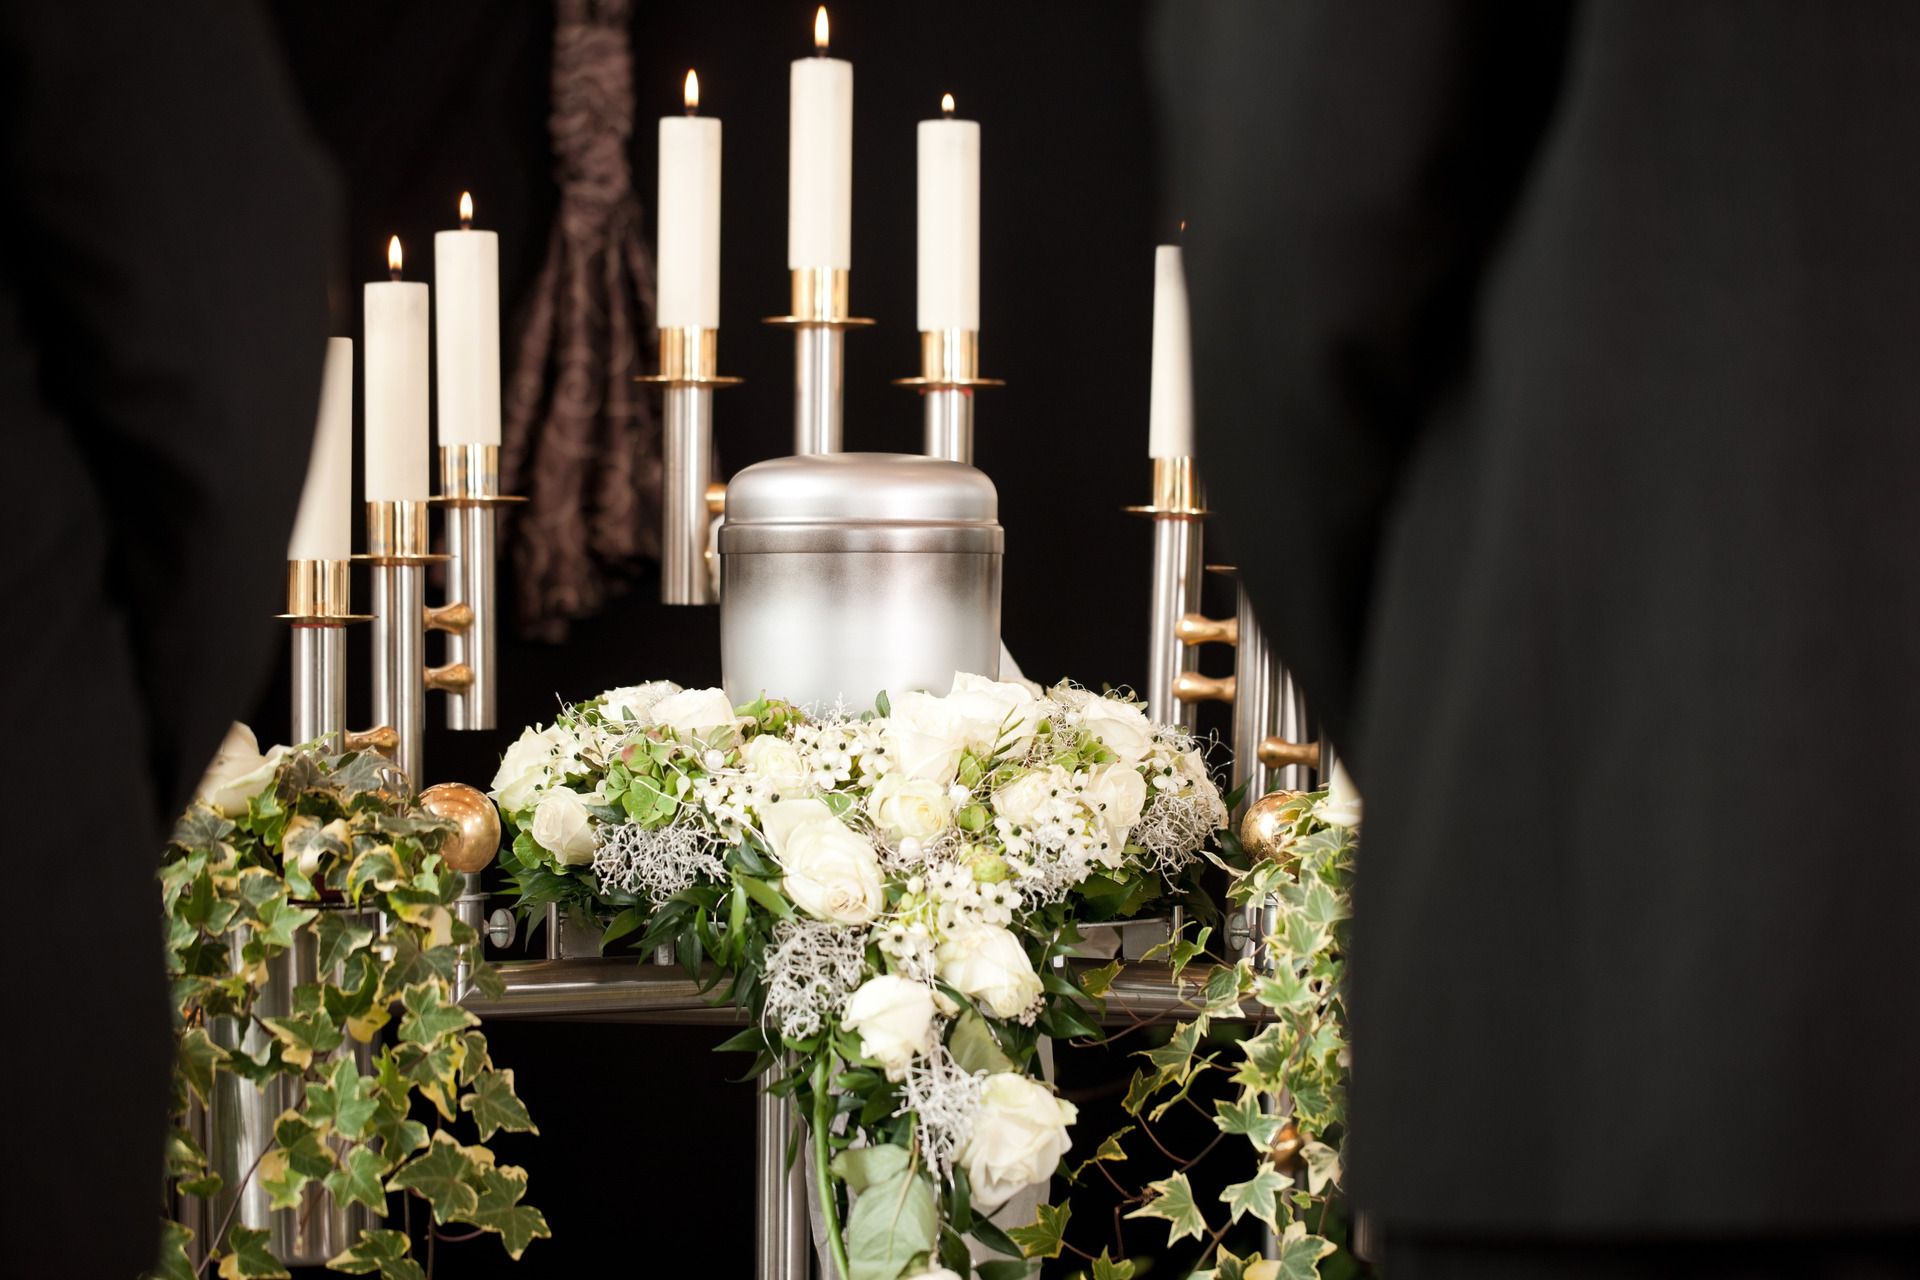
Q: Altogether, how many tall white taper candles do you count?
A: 7